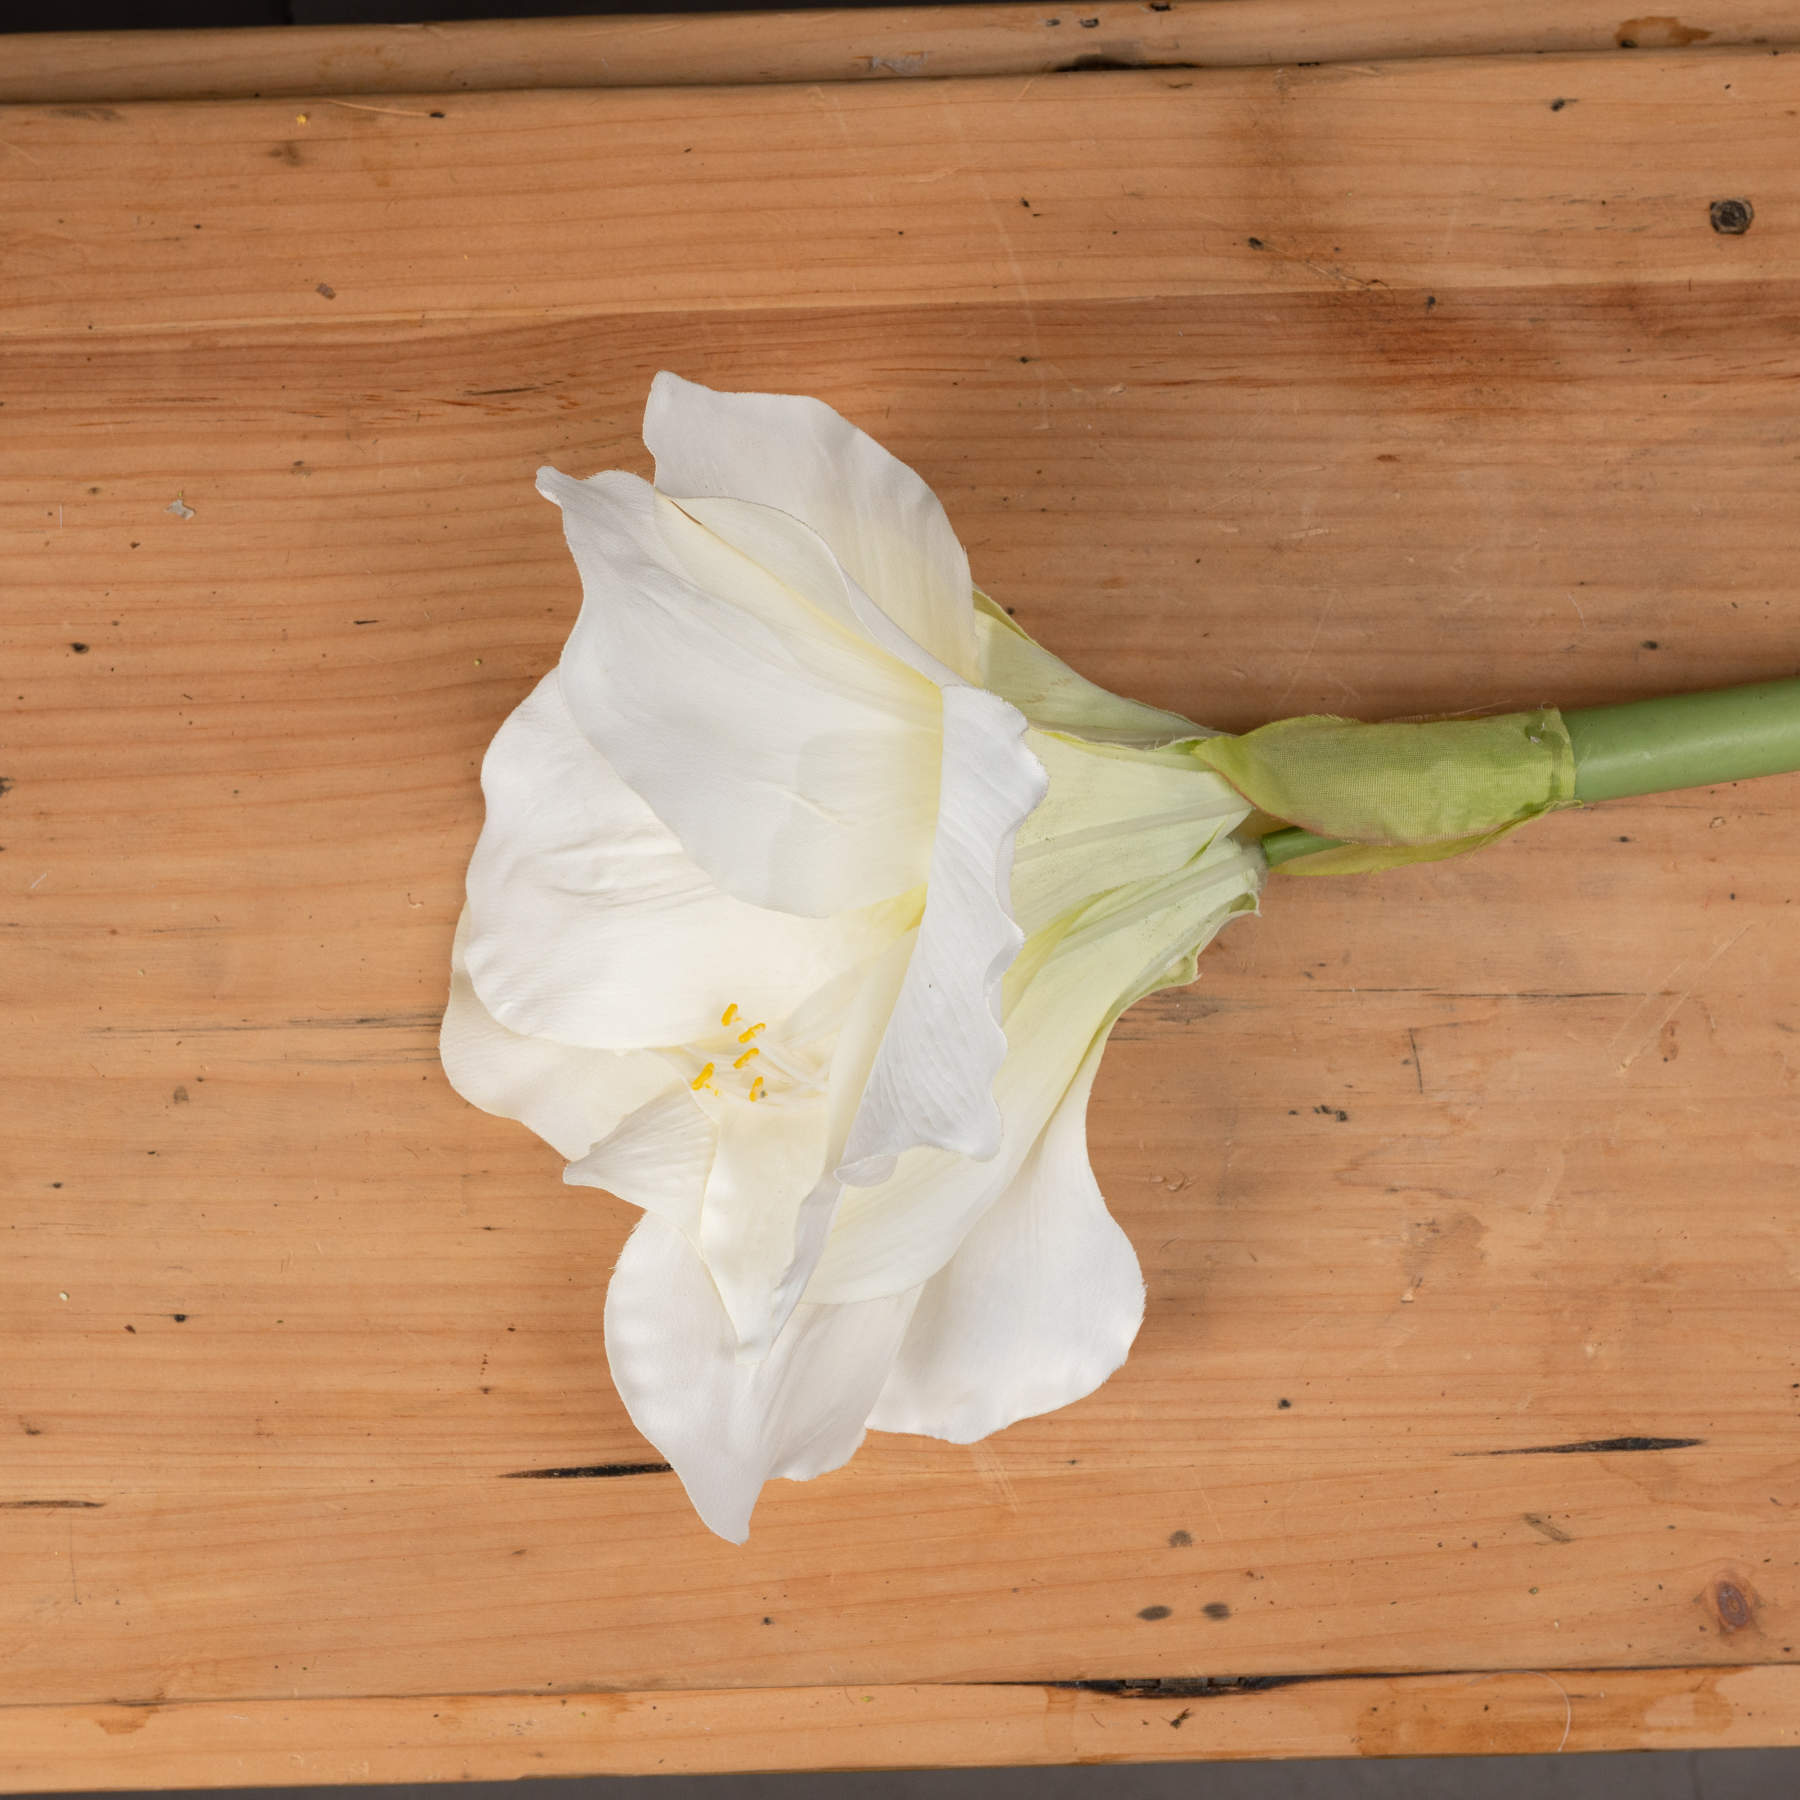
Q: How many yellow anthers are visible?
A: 5